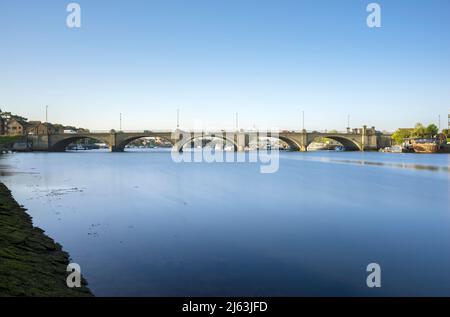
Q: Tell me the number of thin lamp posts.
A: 7